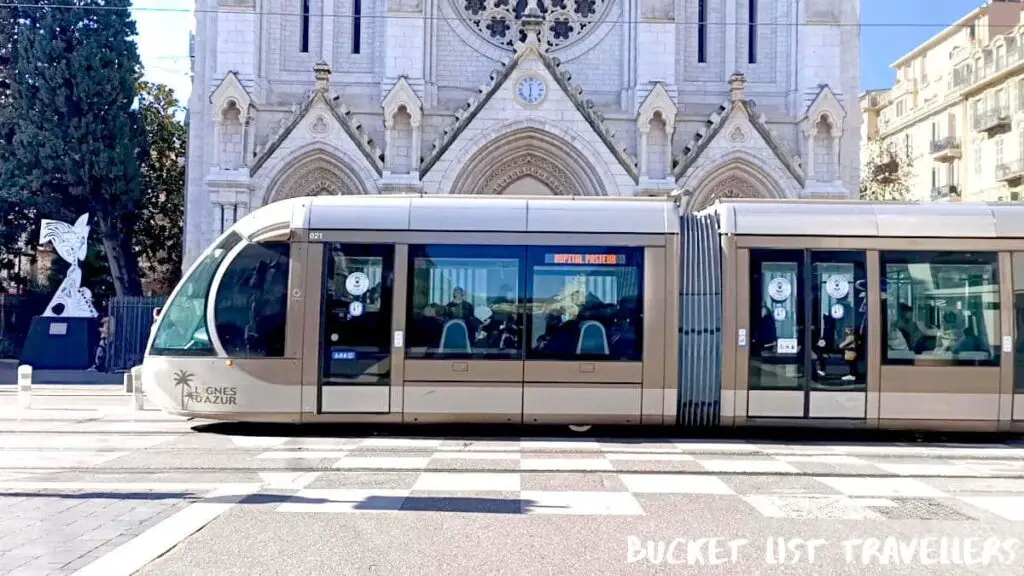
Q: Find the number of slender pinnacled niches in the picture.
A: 4